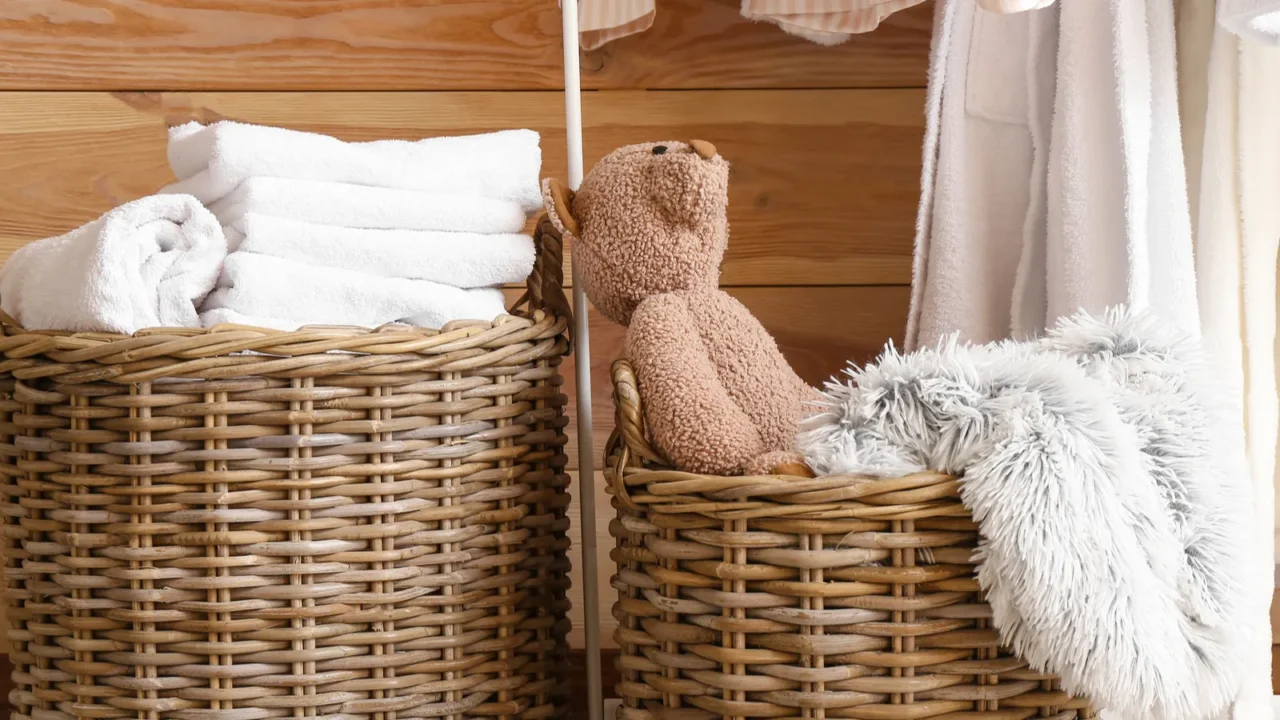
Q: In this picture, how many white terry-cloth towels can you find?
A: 5